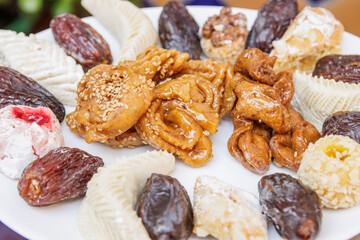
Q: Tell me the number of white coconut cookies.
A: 4